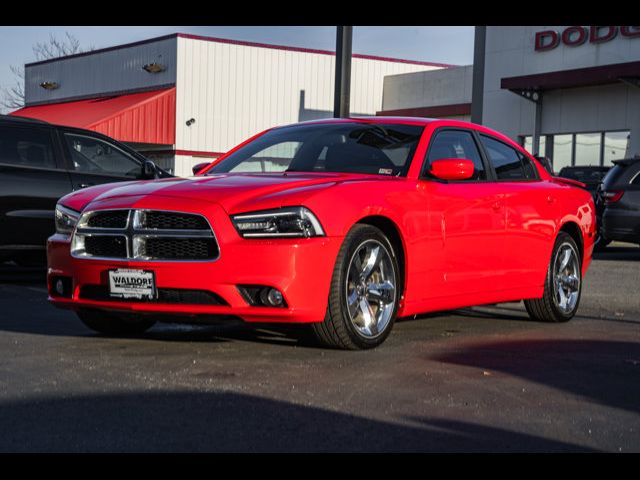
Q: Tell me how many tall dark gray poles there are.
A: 2